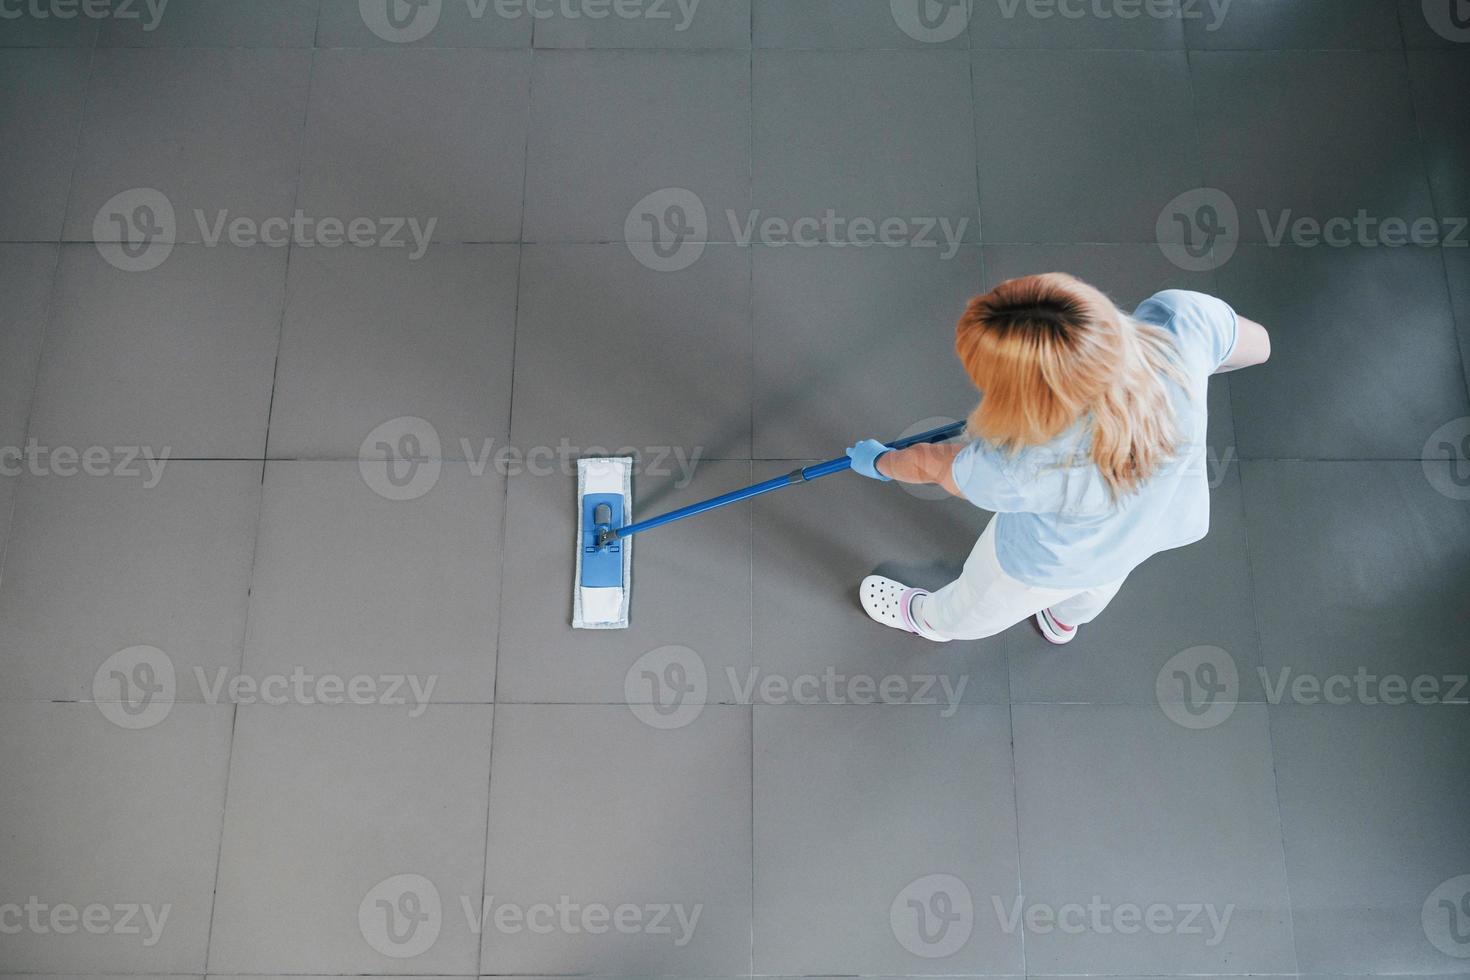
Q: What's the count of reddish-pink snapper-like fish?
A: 0